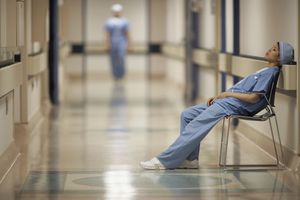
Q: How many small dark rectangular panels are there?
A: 2